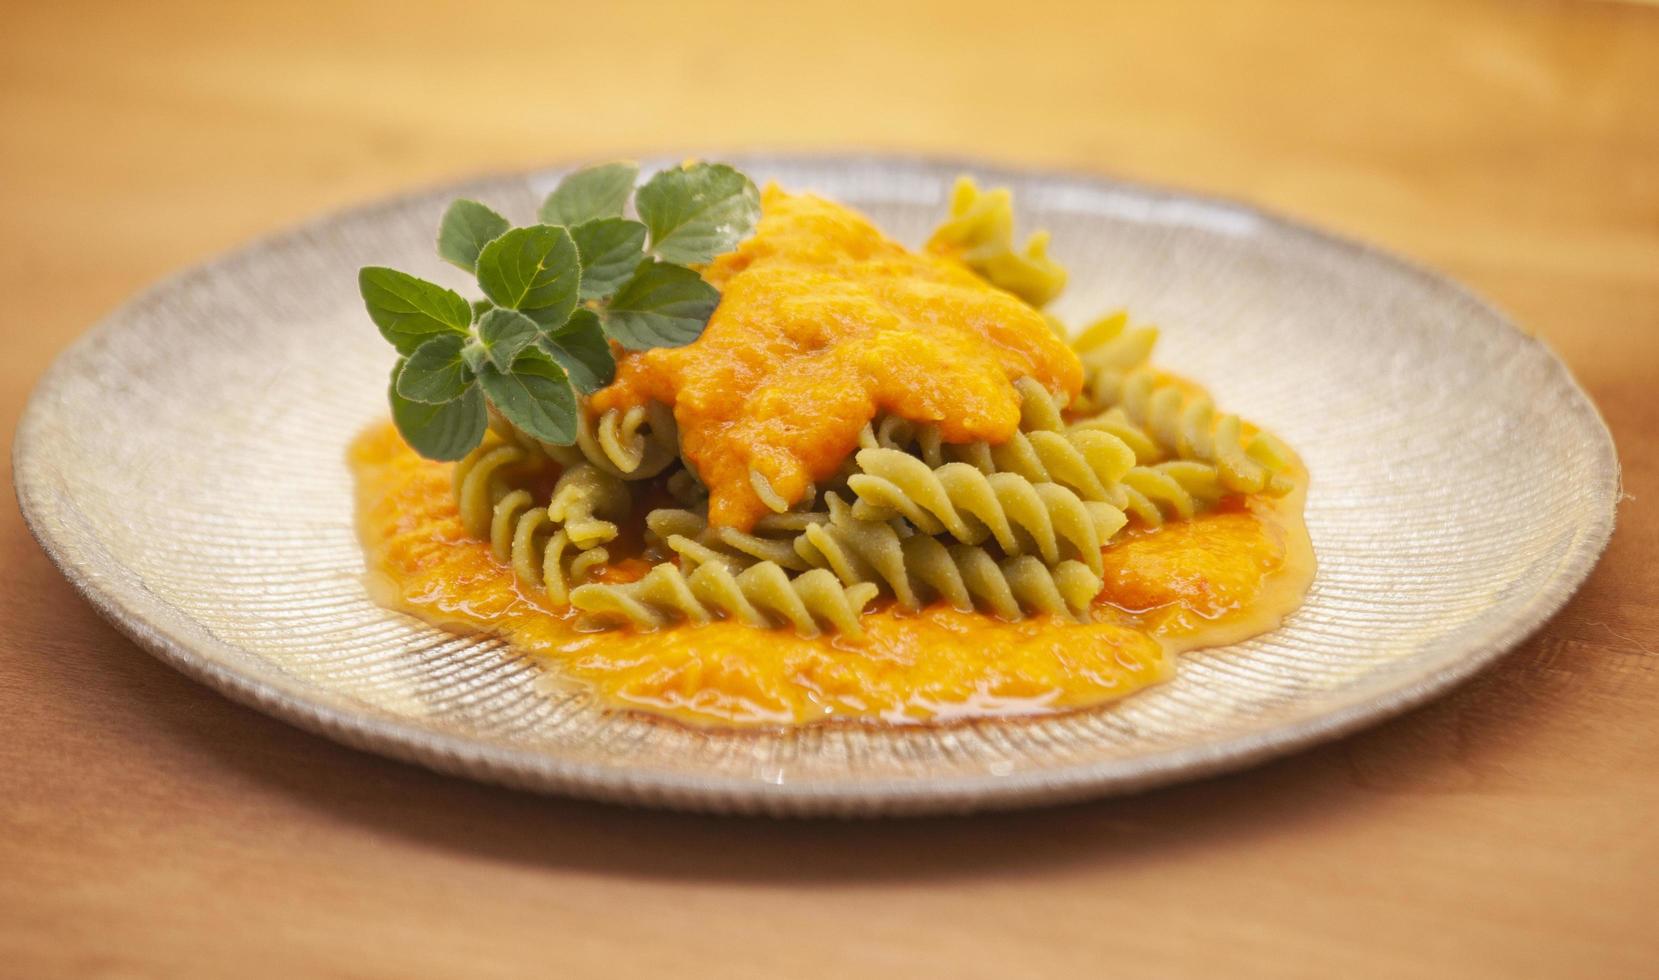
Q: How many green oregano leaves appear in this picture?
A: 12